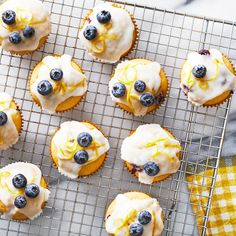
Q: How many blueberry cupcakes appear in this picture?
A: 10